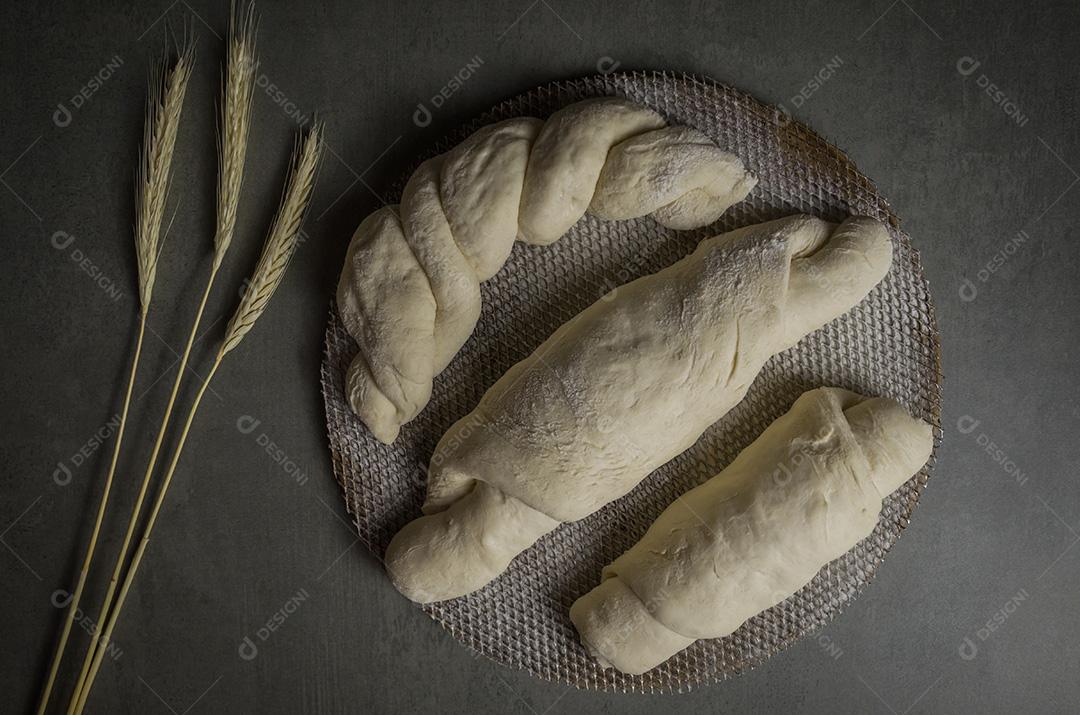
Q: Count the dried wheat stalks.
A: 3